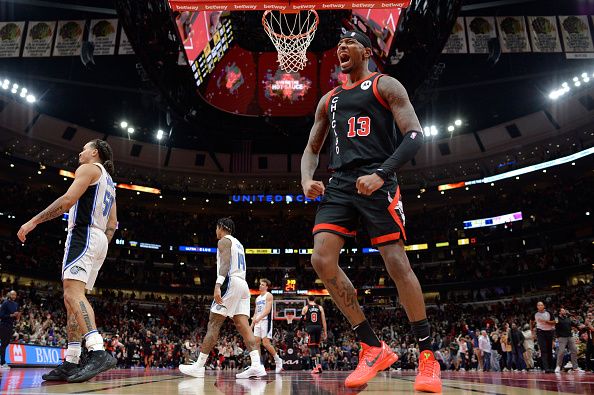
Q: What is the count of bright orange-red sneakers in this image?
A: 2